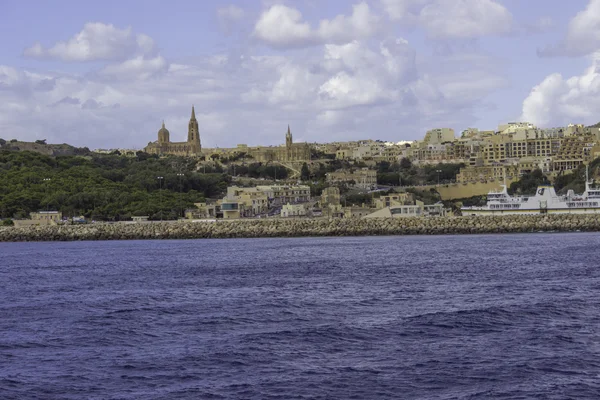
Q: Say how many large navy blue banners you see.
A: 0